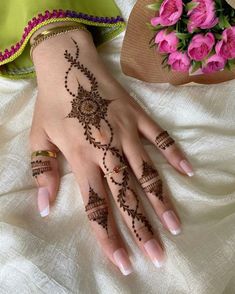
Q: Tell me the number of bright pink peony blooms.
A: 7